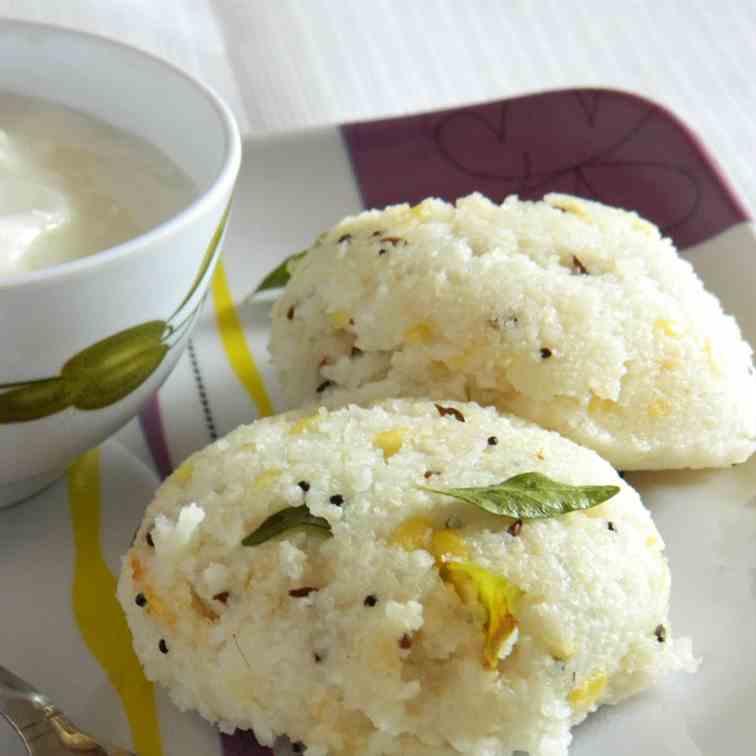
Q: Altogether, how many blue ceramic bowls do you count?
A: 0